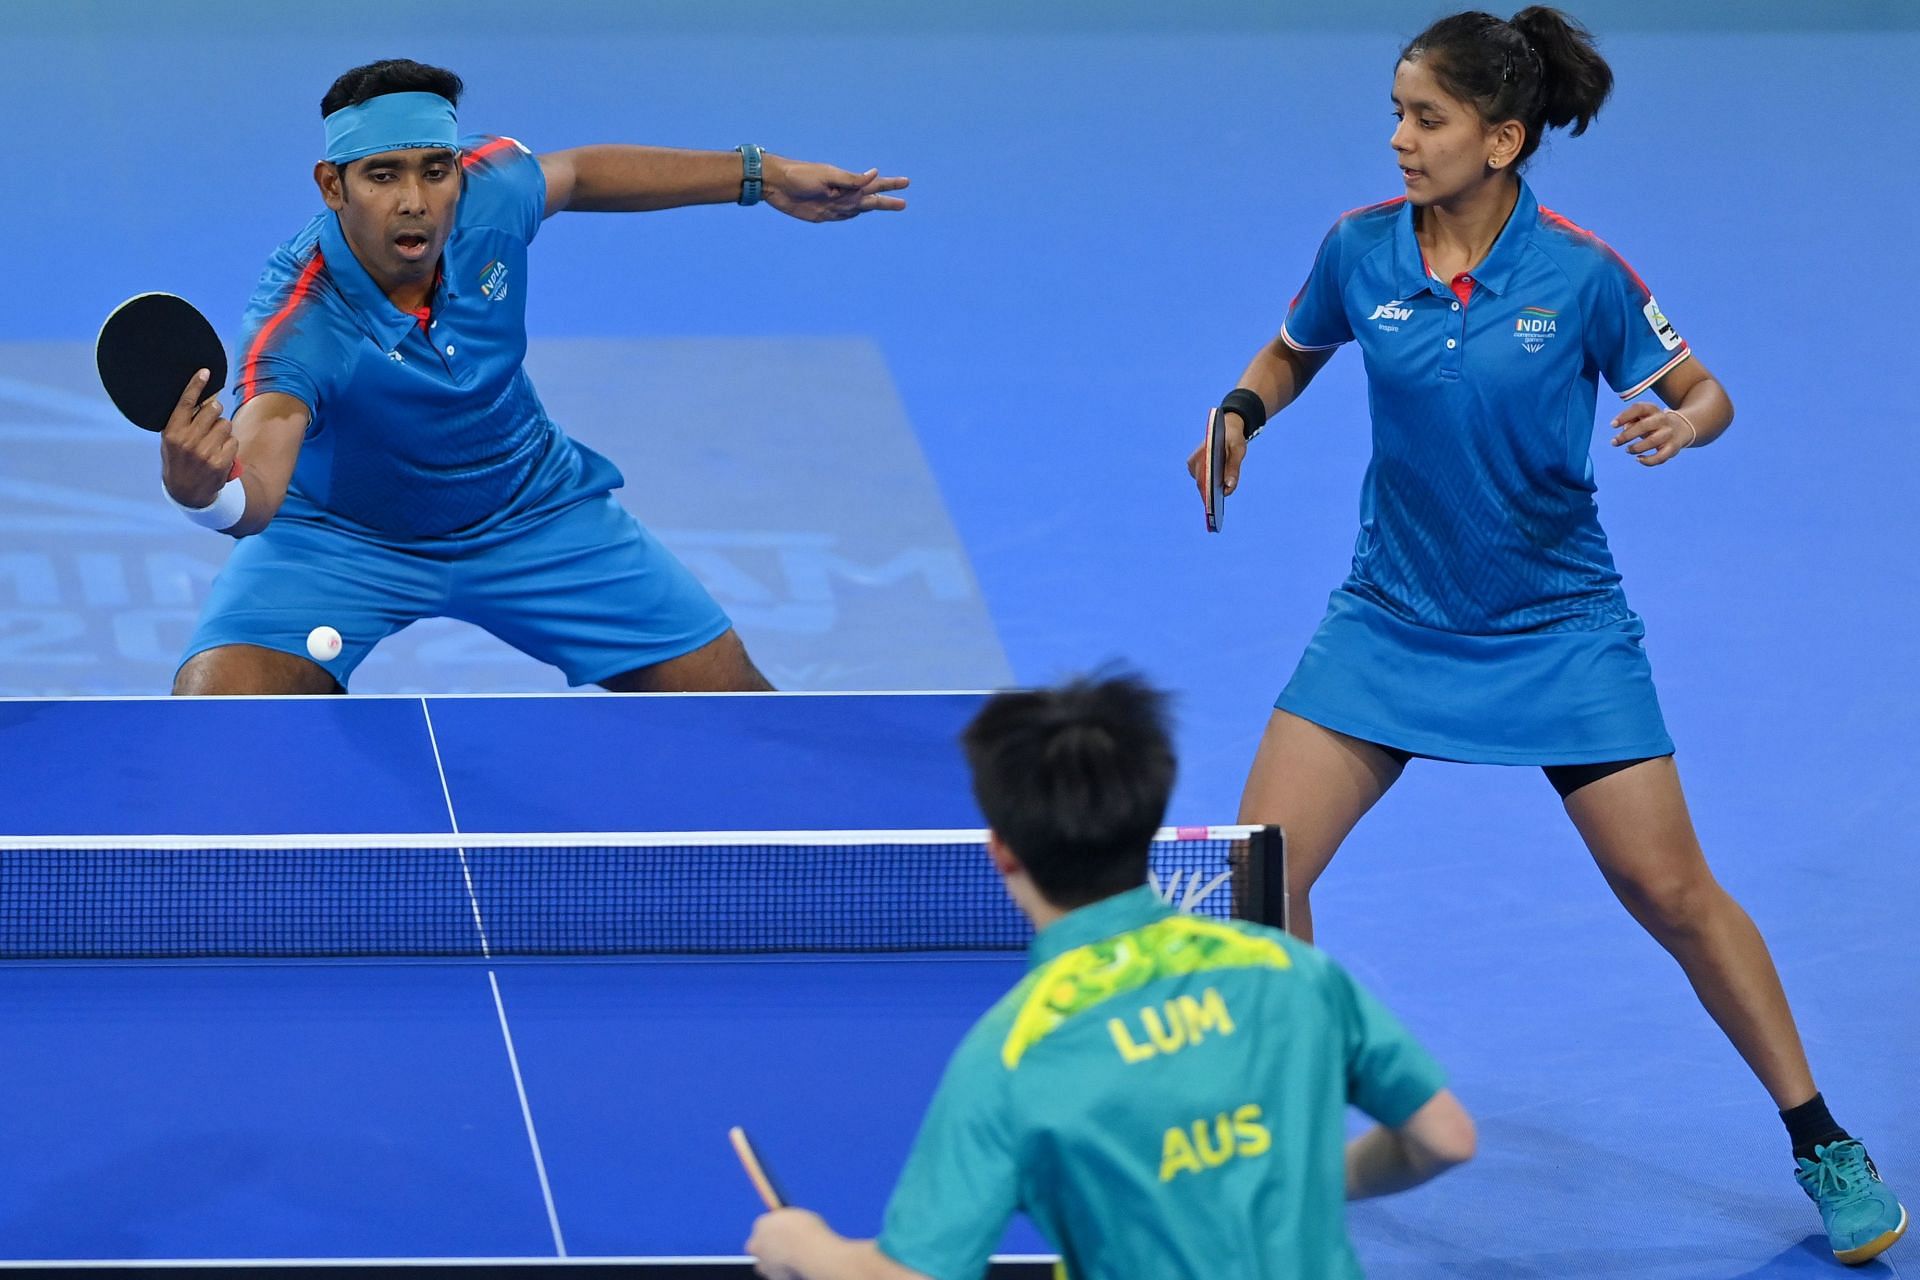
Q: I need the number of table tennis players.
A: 3